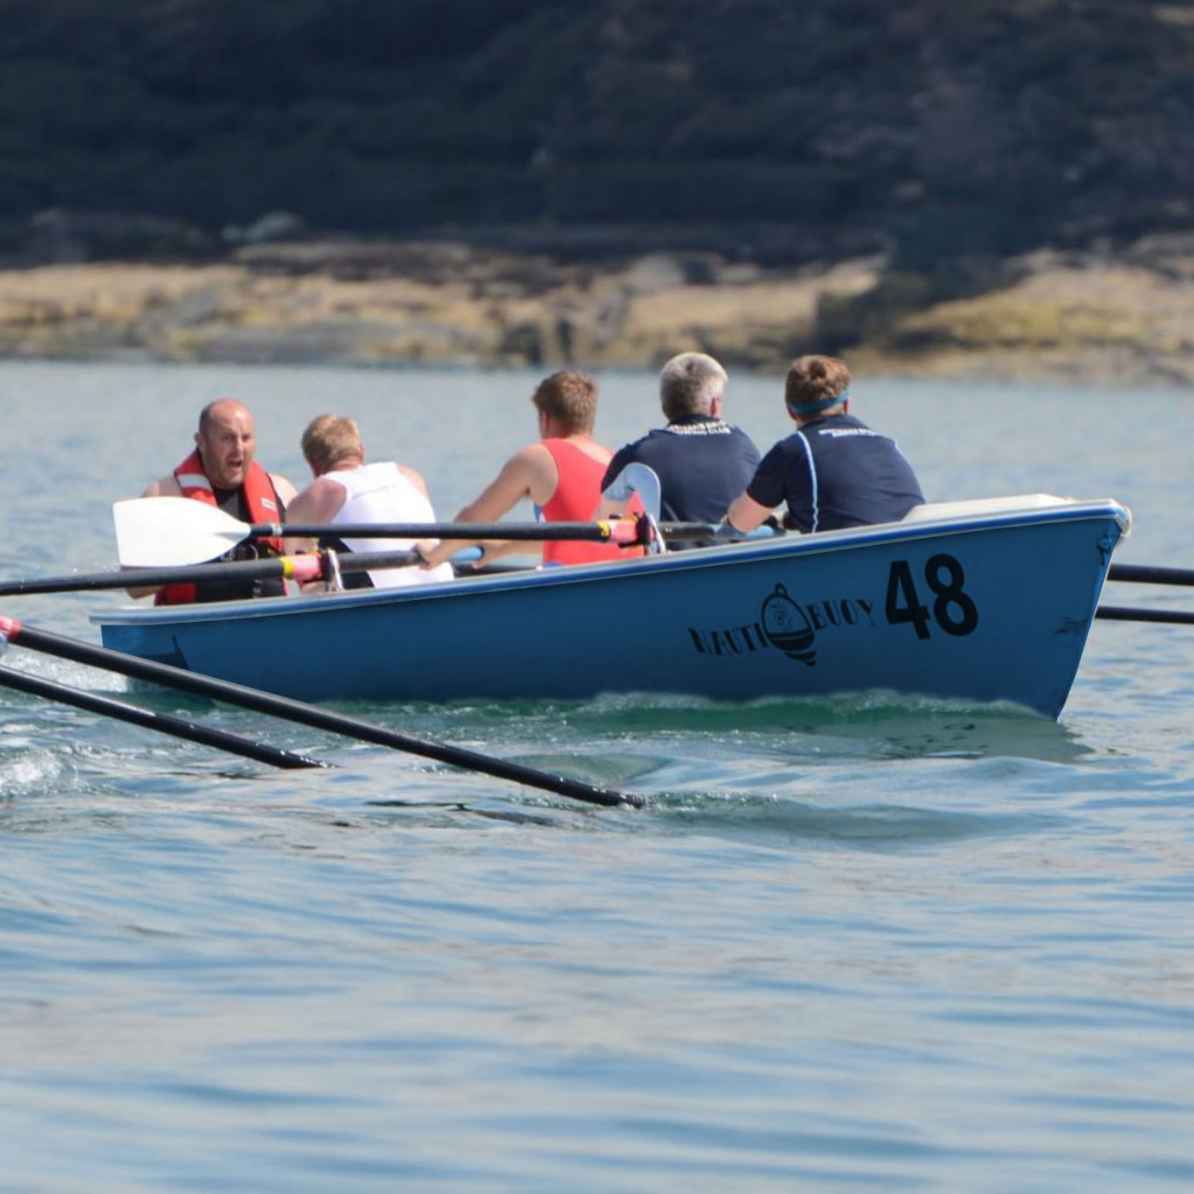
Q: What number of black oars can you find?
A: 6